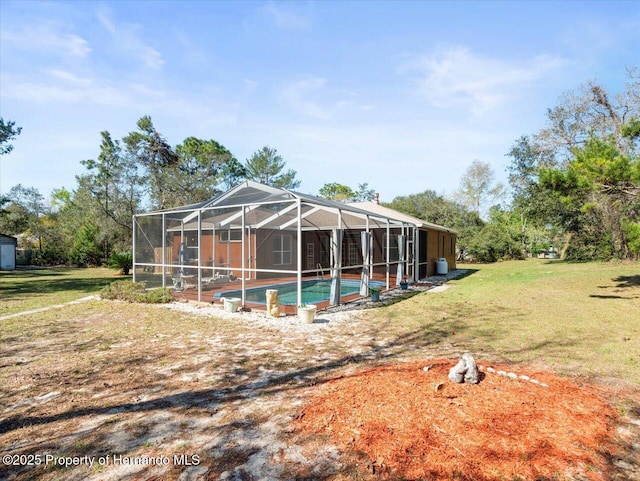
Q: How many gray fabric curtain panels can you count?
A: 3